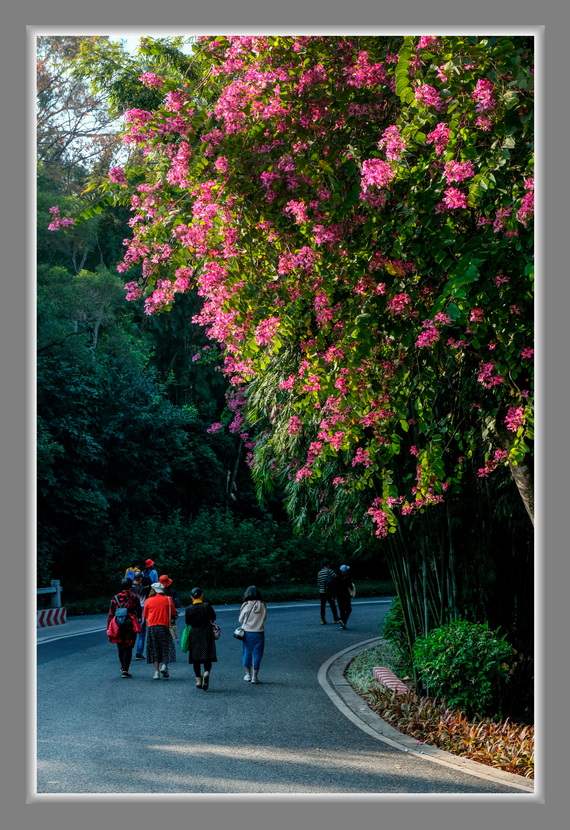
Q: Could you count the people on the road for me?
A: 10